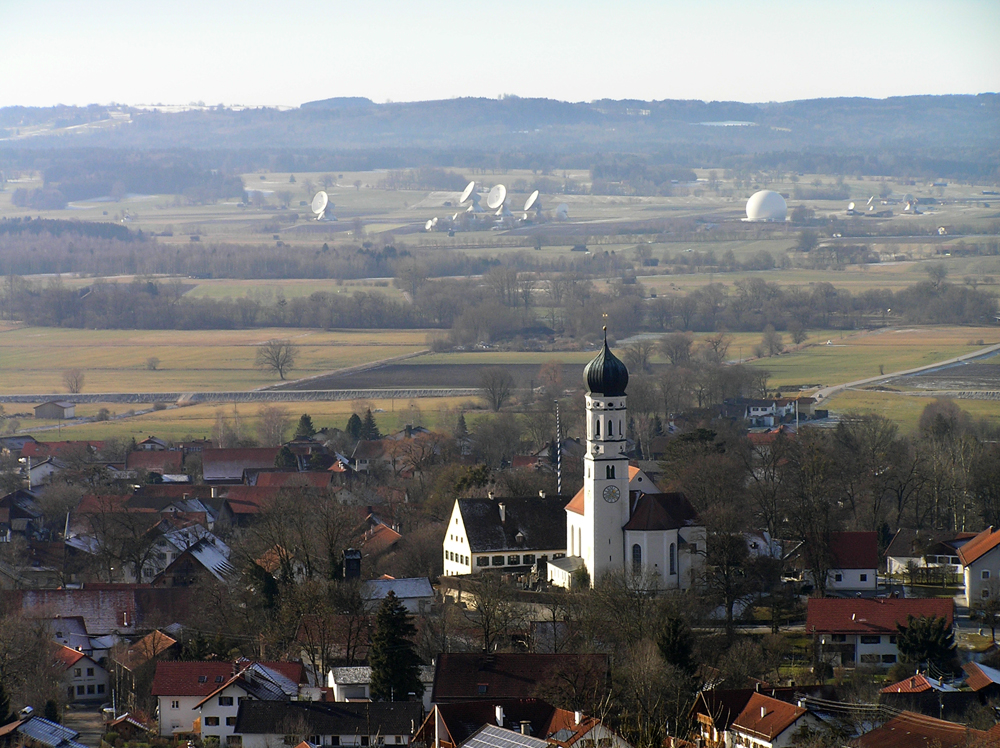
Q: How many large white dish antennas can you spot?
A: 4